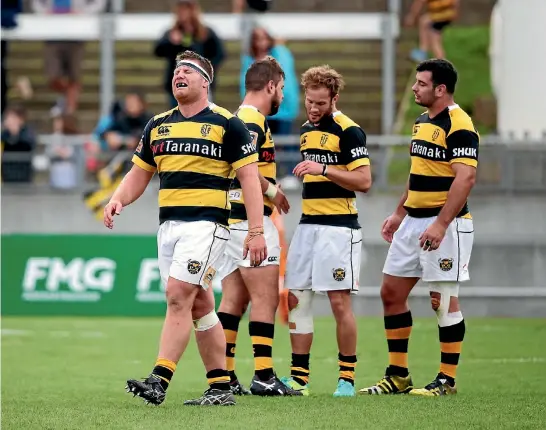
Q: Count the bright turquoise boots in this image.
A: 2